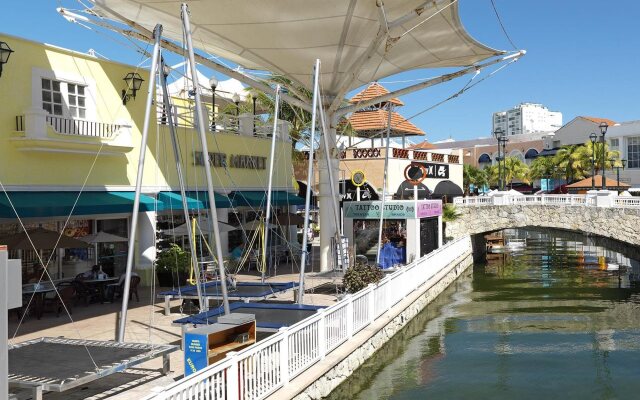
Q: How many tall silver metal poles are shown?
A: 7